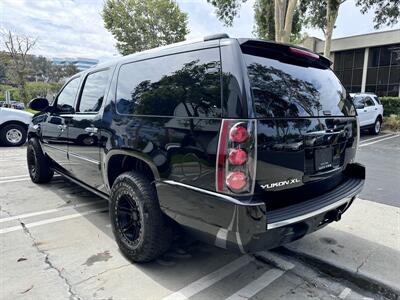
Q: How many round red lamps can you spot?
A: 3